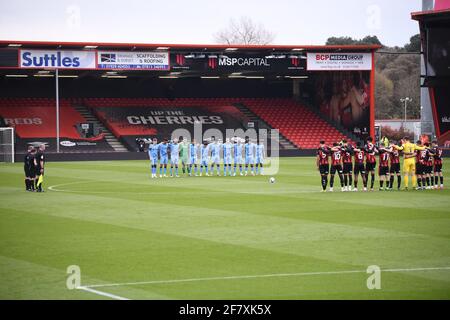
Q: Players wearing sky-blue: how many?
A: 10